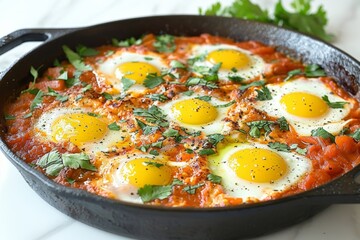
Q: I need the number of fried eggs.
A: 7